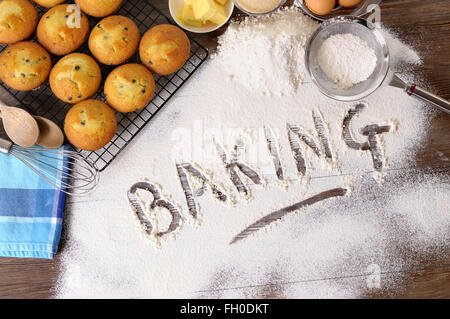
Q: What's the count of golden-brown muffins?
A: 10